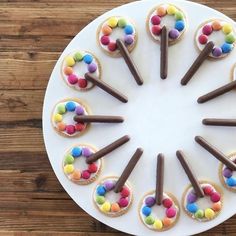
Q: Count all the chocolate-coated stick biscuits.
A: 12